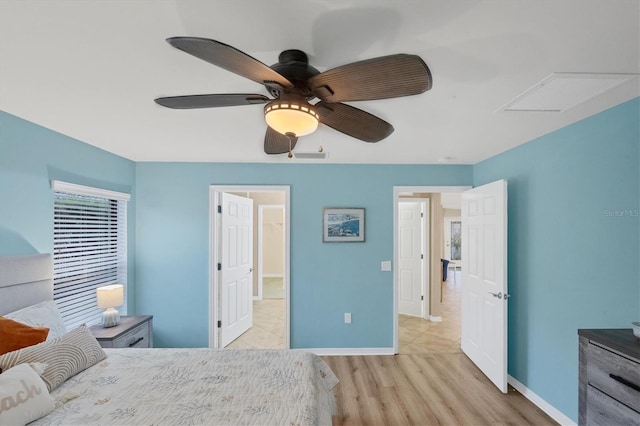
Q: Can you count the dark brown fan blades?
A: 5